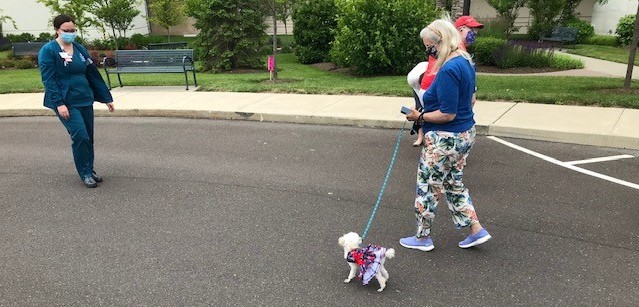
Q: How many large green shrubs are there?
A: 3